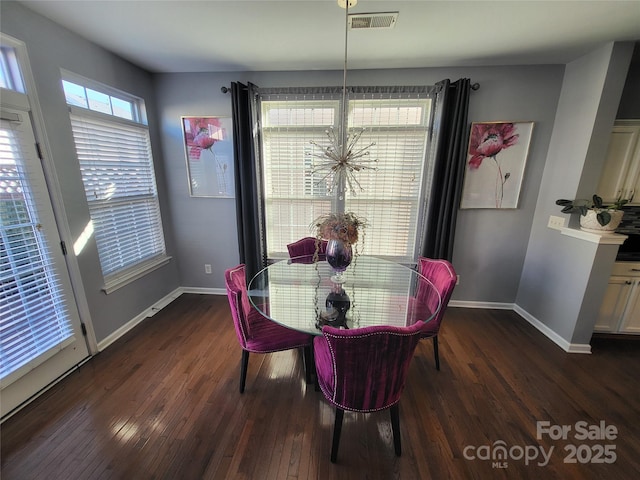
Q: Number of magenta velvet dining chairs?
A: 4